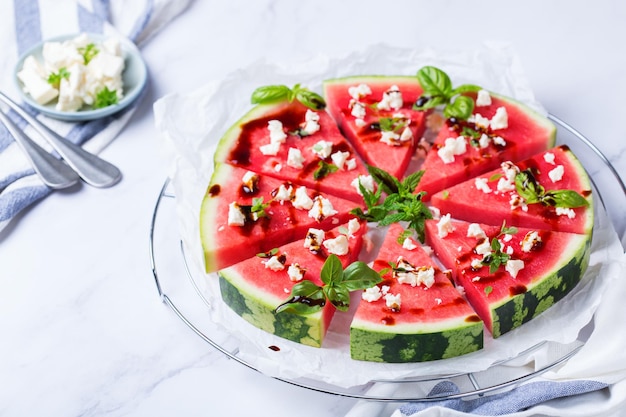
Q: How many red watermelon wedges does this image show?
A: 8